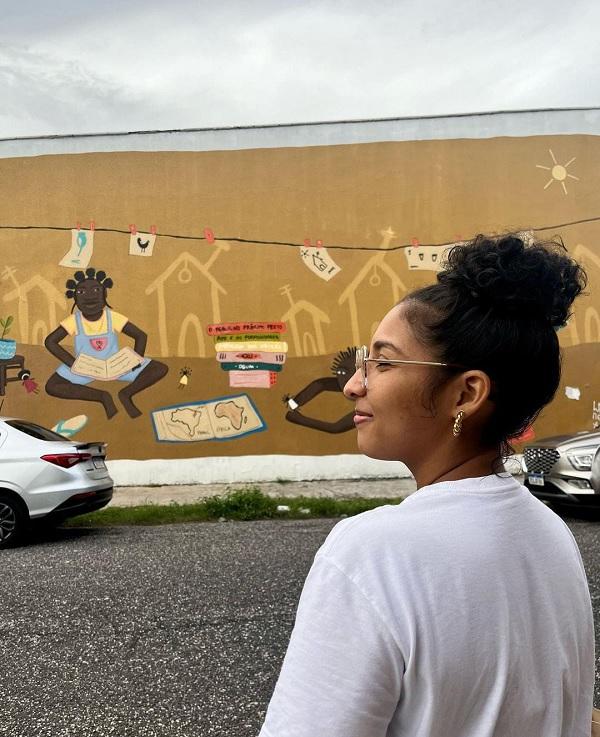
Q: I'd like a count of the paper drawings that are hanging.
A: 4